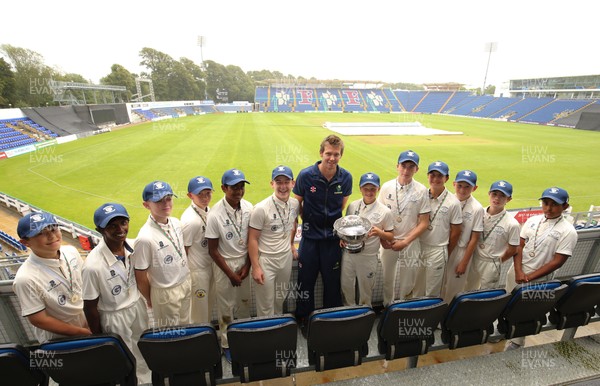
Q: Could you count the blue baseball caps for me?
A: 12